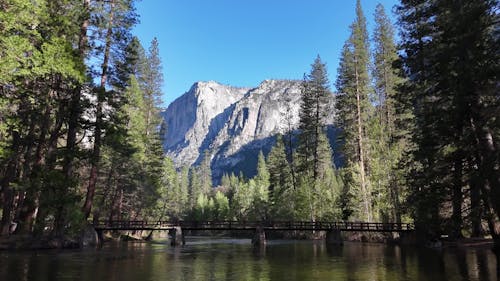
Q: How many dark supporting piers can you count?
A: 3